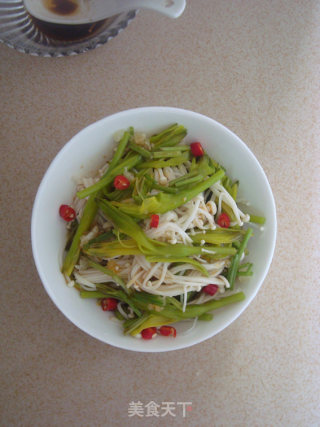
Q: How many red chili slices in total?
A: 9